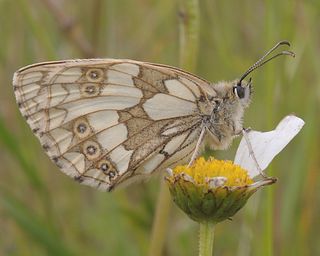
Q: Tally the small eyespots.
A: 6